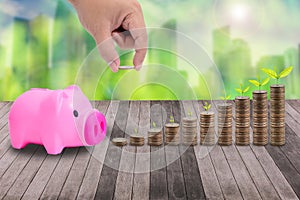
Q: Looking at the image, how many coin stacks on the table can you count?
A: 10